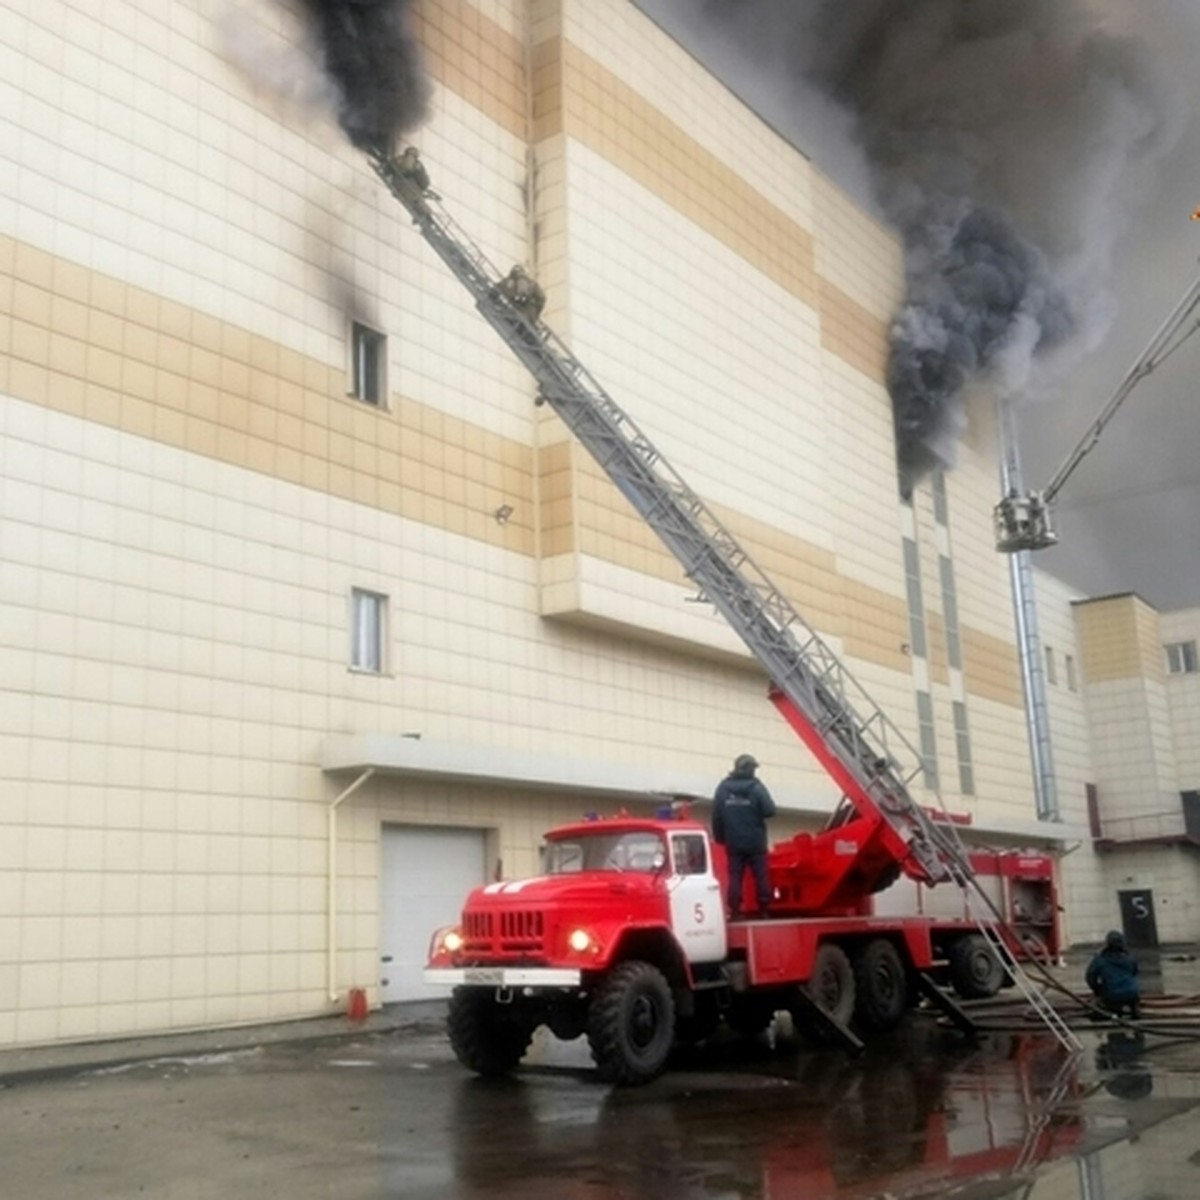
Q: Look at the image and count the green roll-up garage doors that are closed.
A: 0